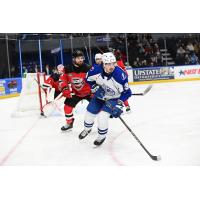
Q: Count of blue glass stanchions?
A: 3